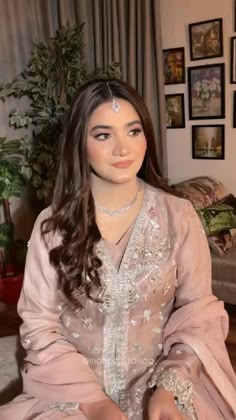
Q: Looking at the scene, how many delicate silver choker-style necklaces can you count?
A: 1